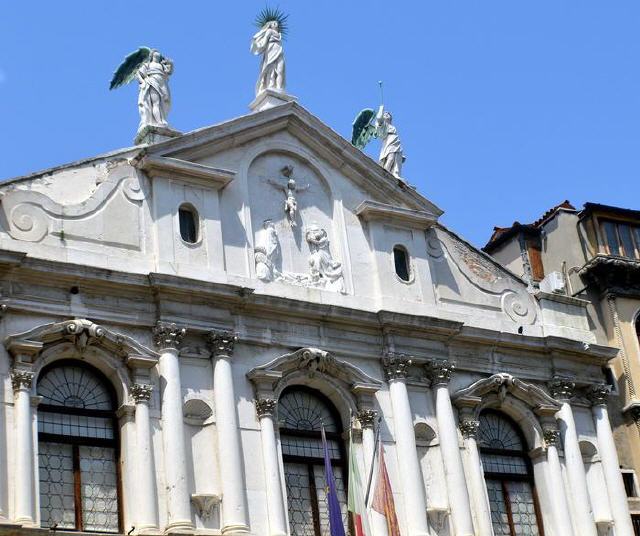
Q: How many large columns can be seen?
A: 6